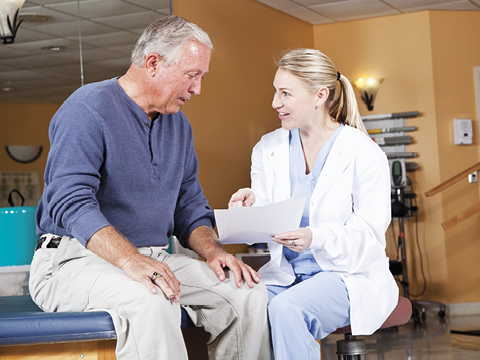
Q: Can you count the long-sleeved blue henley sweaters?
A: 1